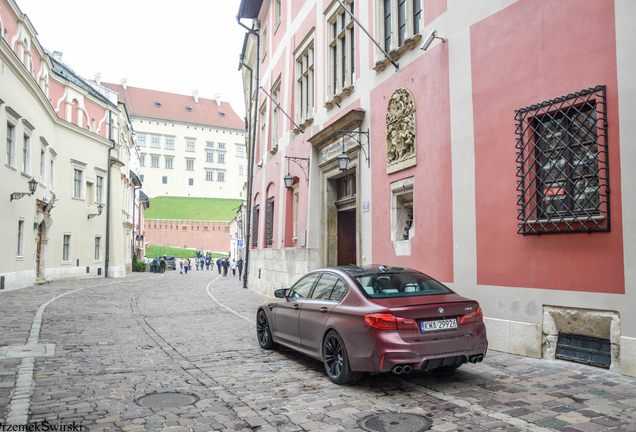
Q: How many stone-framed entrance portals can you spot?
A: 2